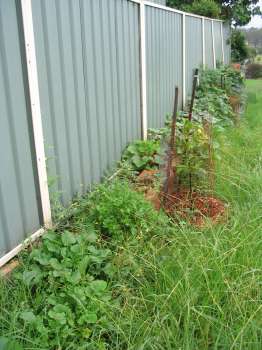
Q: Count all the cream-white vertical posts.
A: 6